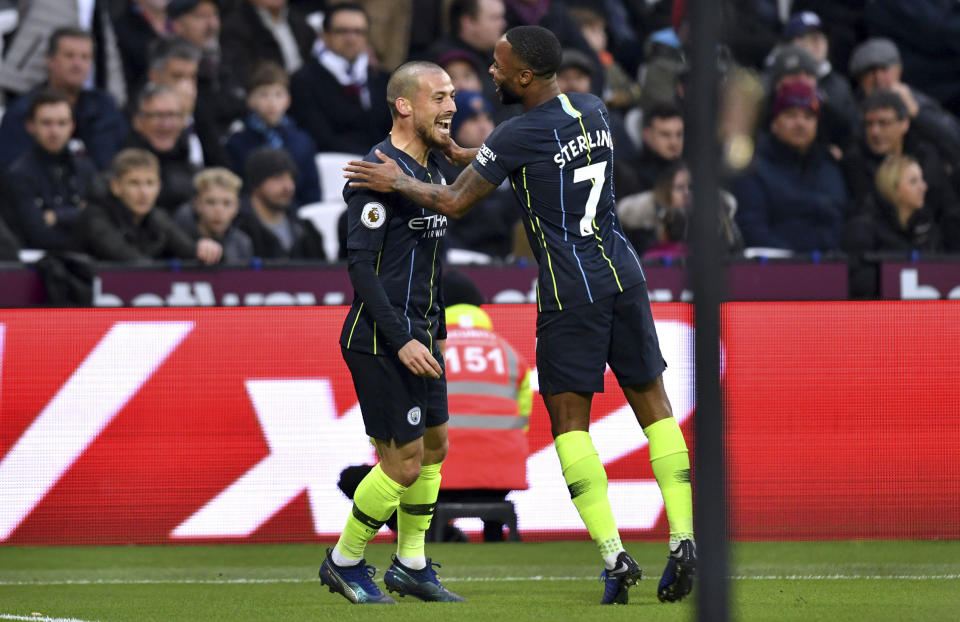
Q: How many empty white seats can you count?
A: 2